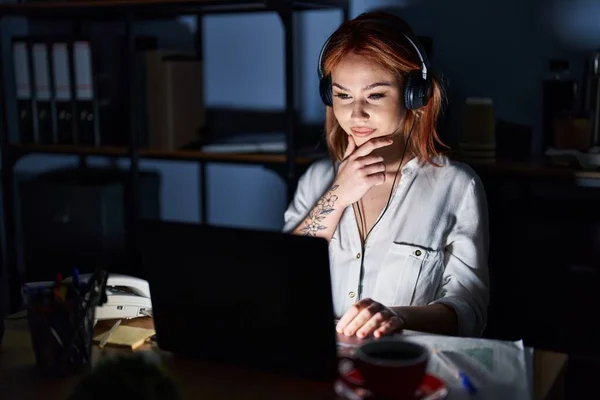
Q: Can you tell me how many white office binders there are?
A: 4